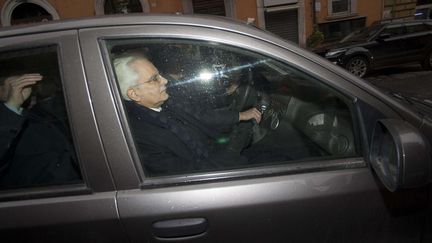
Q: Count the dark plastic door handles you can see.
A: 1